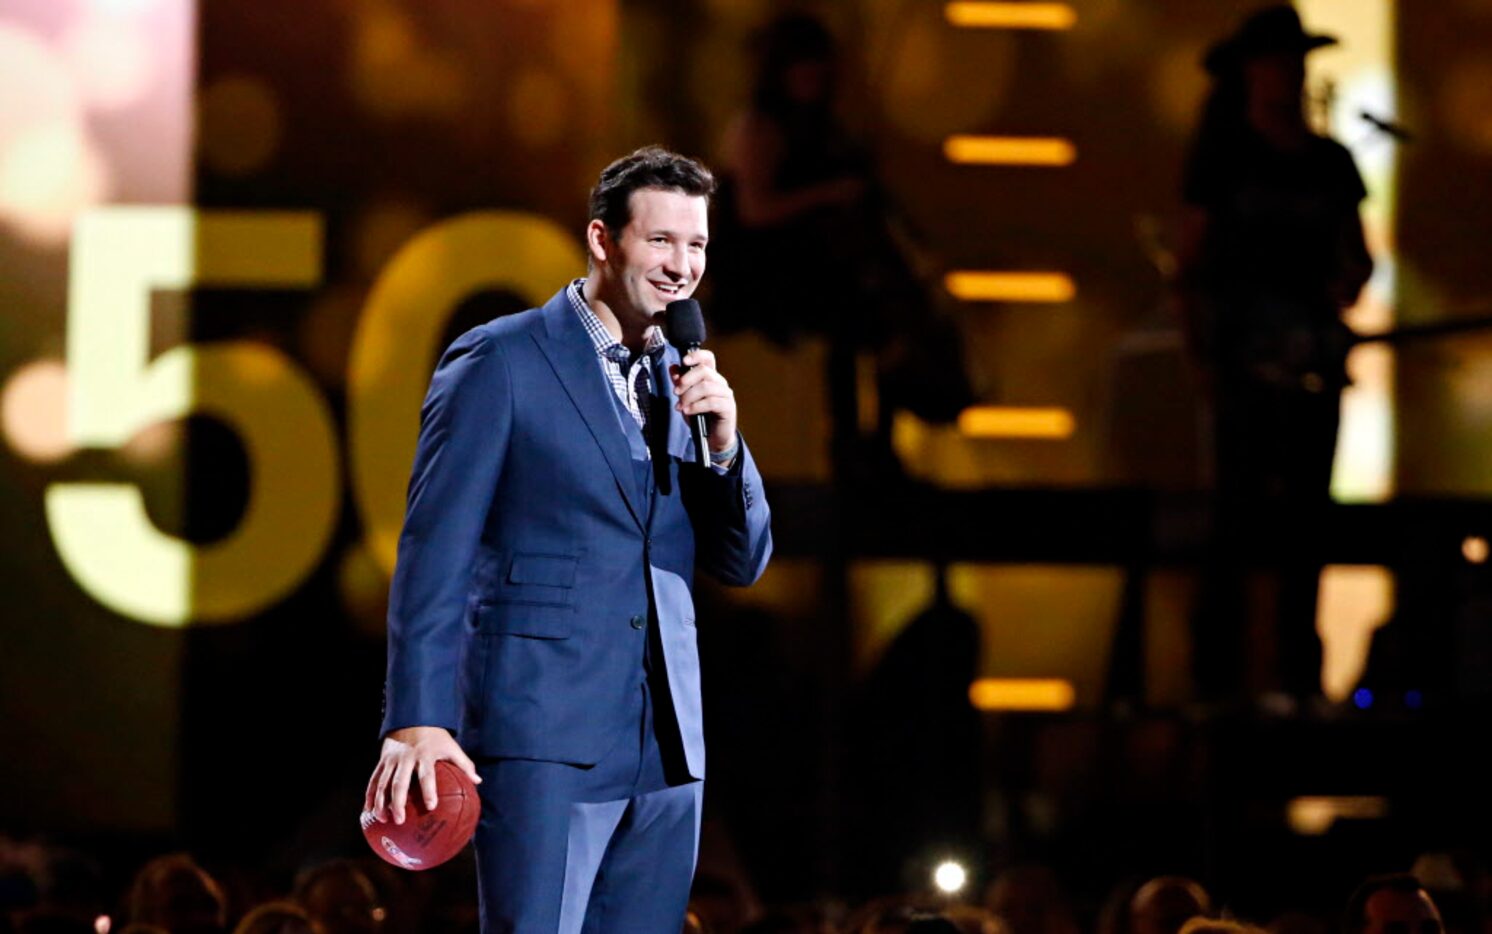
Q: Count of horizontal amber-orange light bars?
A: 5